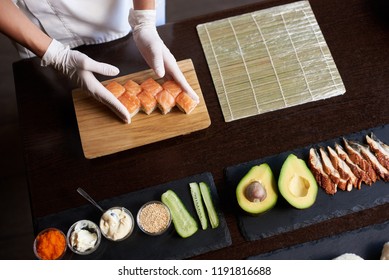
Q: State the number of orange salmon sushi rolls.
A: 8